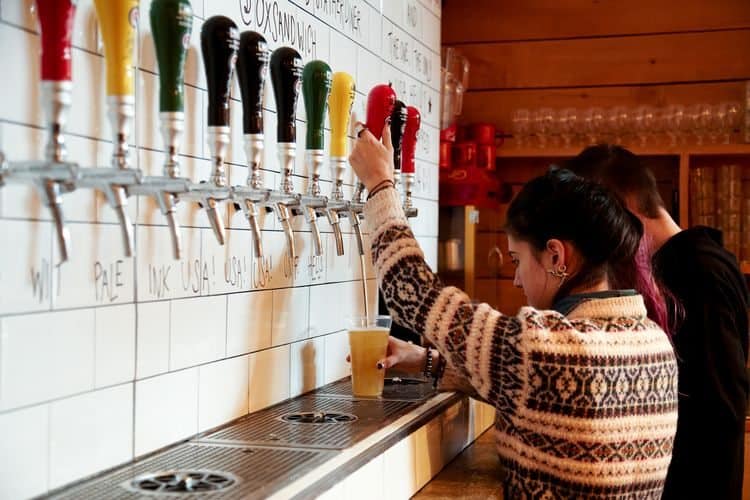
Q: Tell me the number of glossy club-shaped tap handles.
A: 11